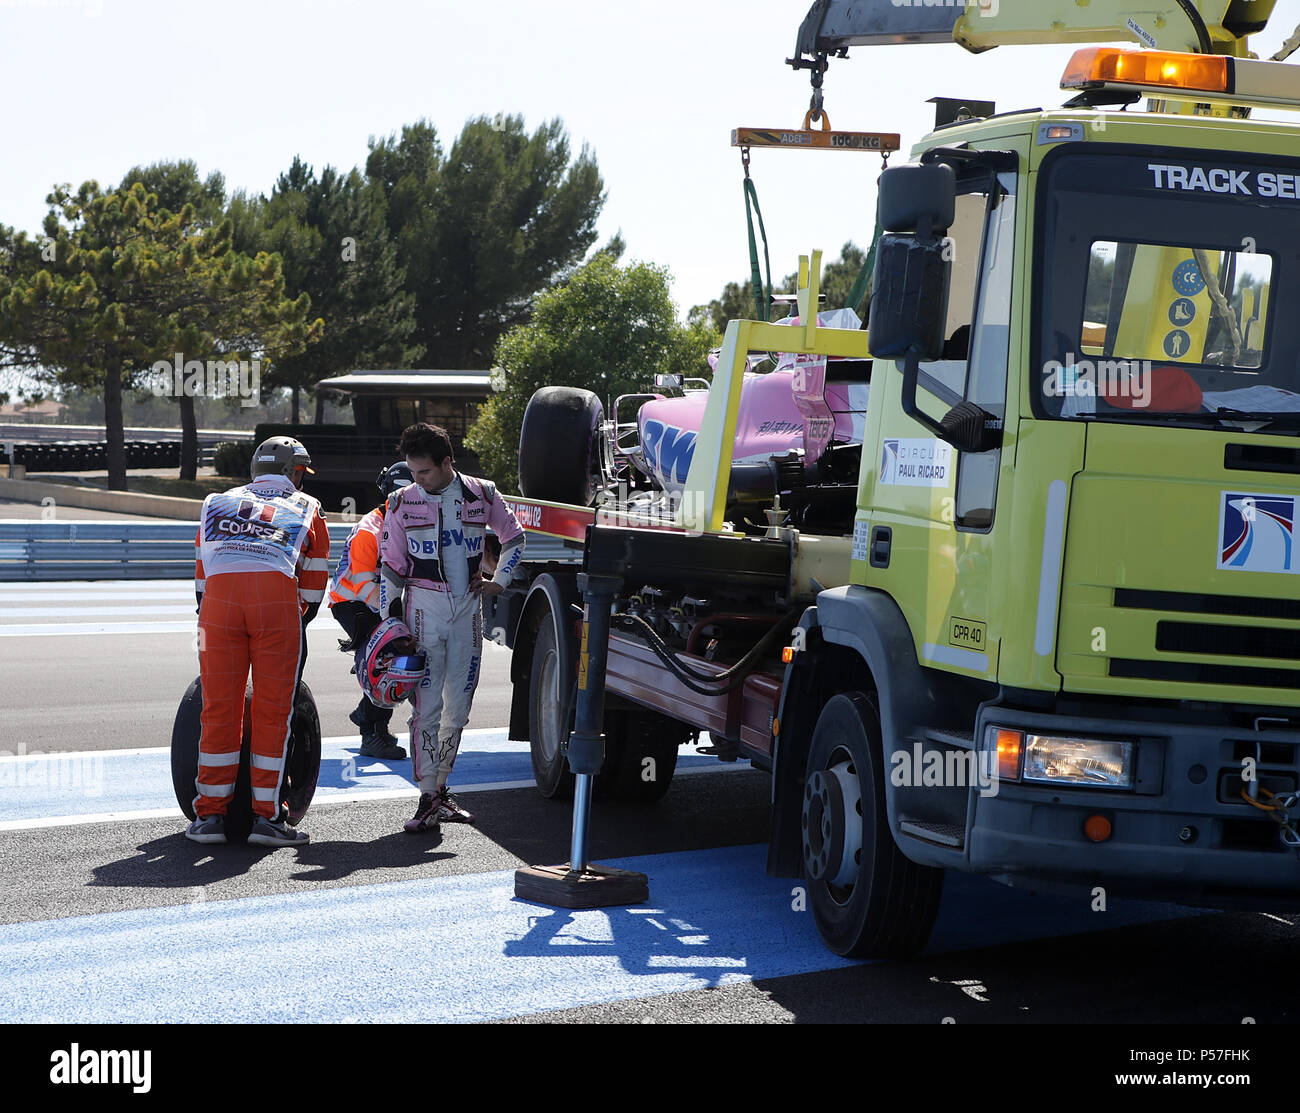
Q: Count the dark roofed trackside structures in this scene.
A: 1